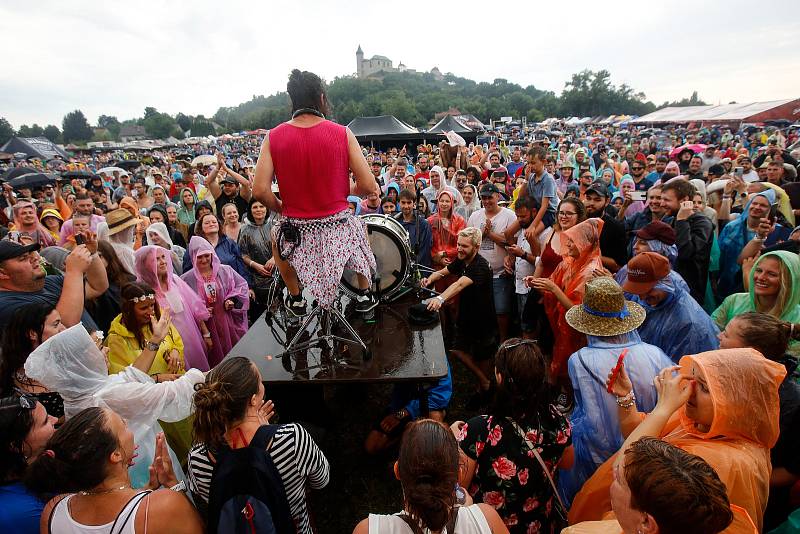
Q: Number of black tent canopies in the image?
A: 3